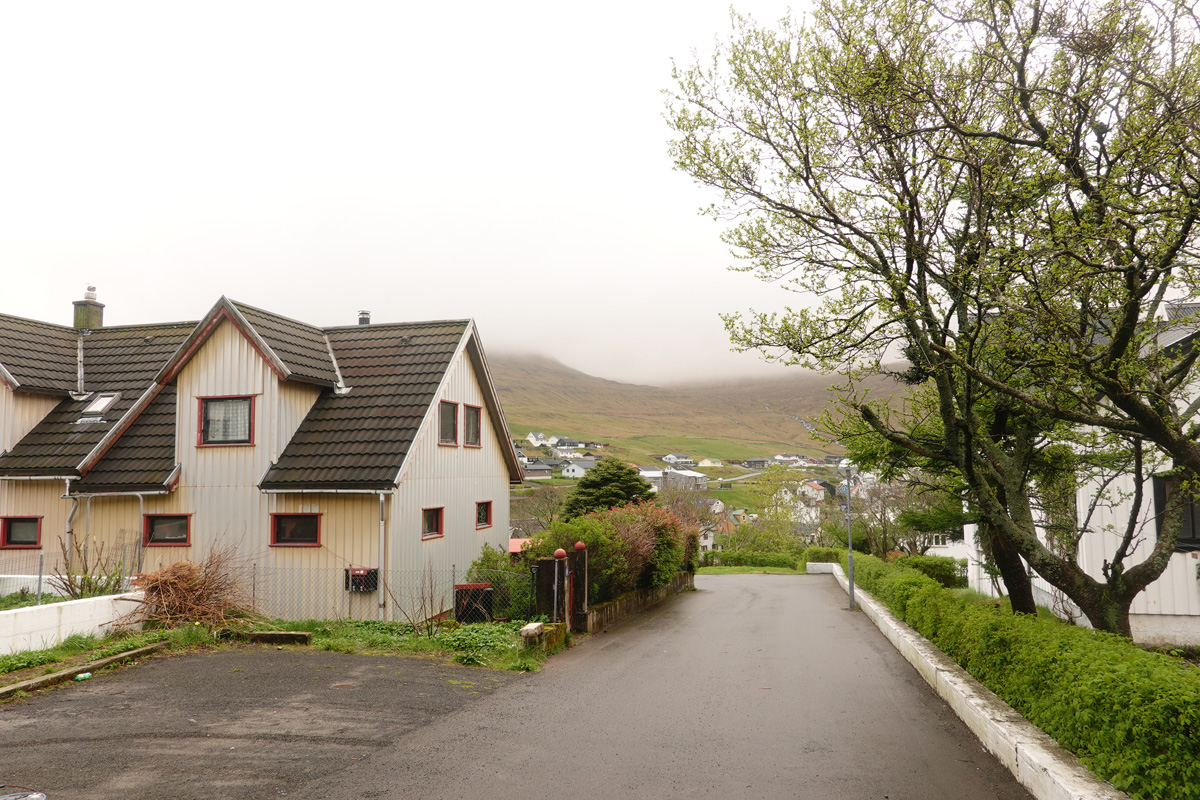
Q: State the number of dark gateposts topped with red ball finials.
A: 2